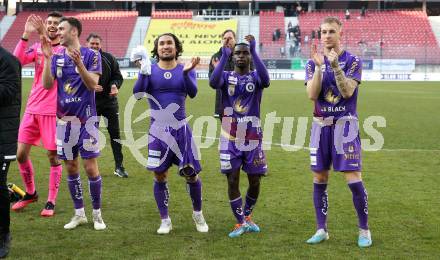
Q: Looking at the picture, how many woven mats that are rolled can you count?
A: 0